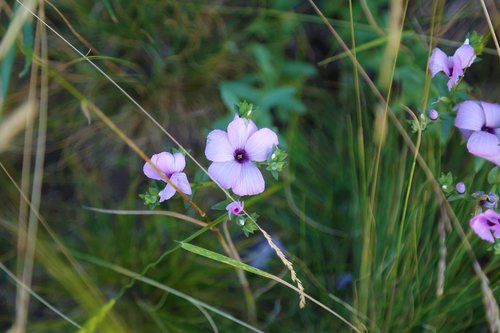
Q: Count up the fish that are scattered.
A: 0